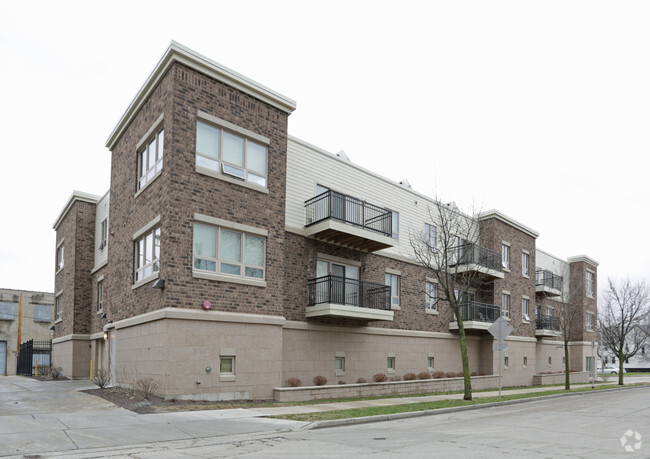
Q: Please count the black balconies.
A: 6